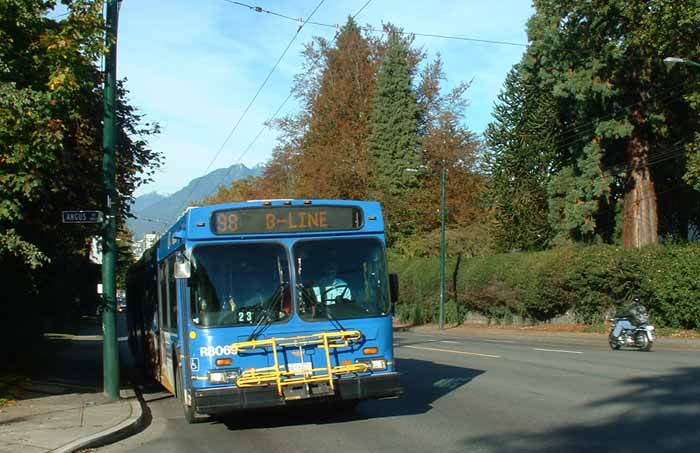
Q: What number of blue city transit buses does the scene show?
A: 1